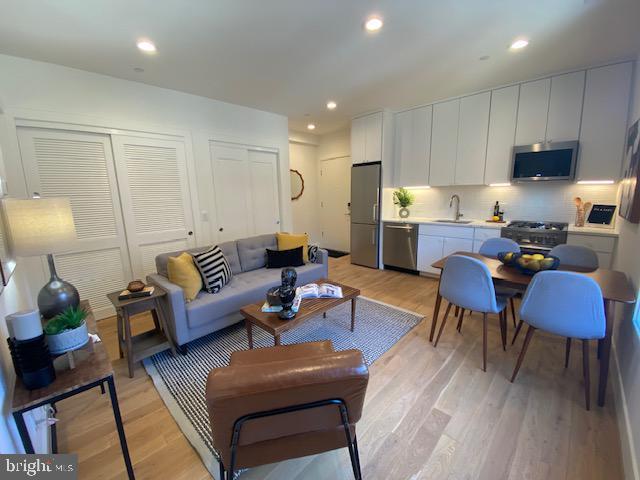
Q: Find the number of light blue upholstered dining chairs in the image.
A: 4